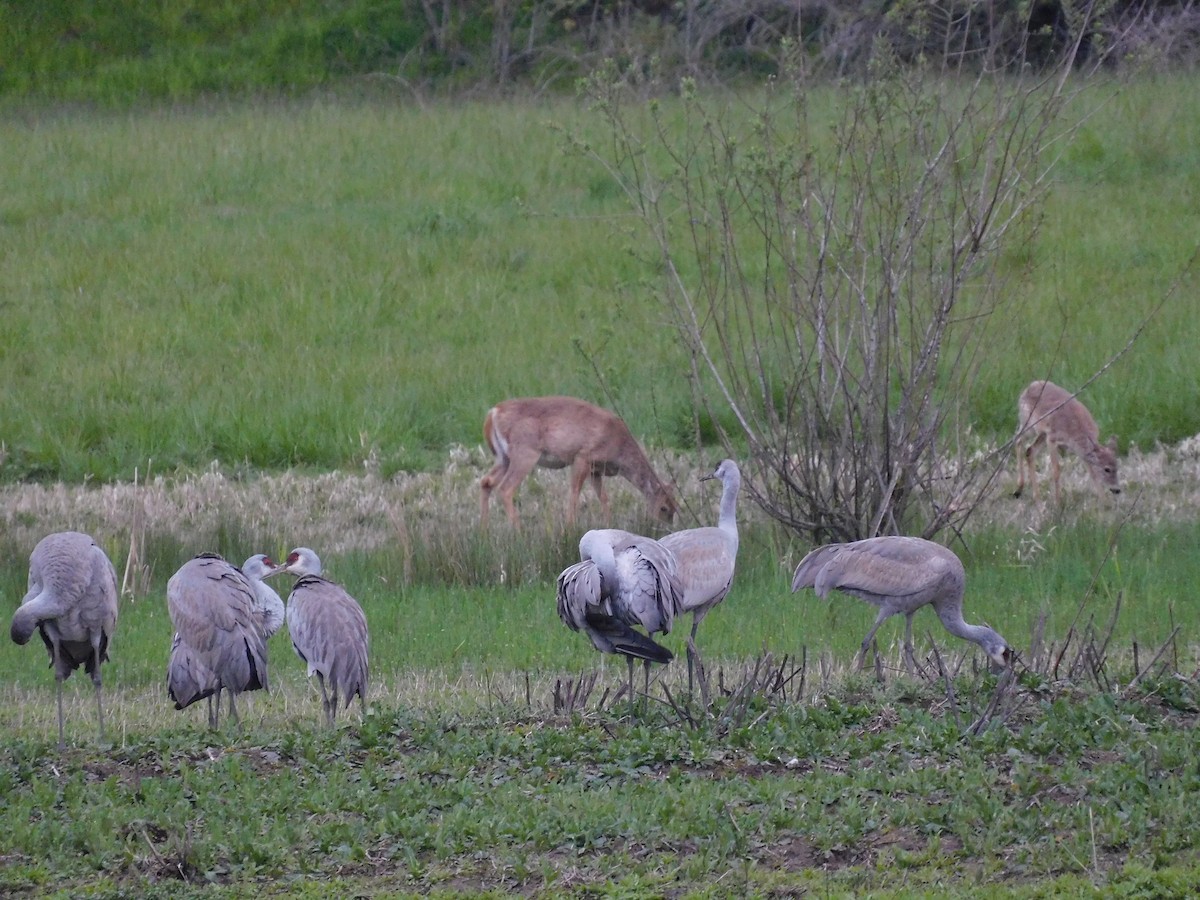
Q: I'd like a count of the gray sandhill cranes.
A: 6